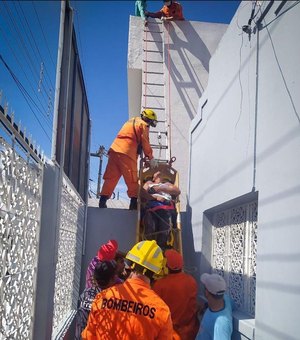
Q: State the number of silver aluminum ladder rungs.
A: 13